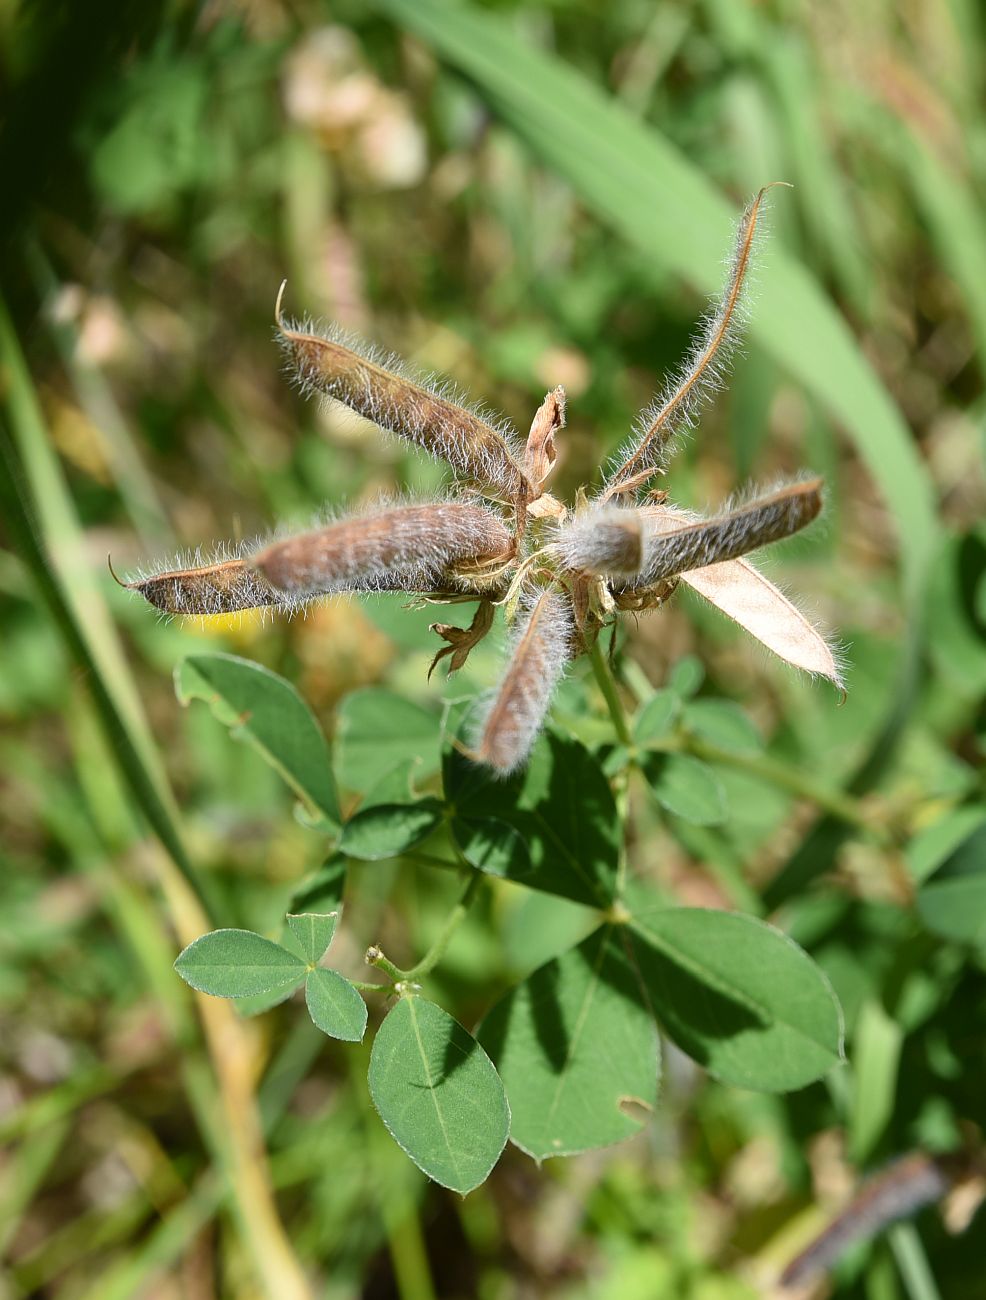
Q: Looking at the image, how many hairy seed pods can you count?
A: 8